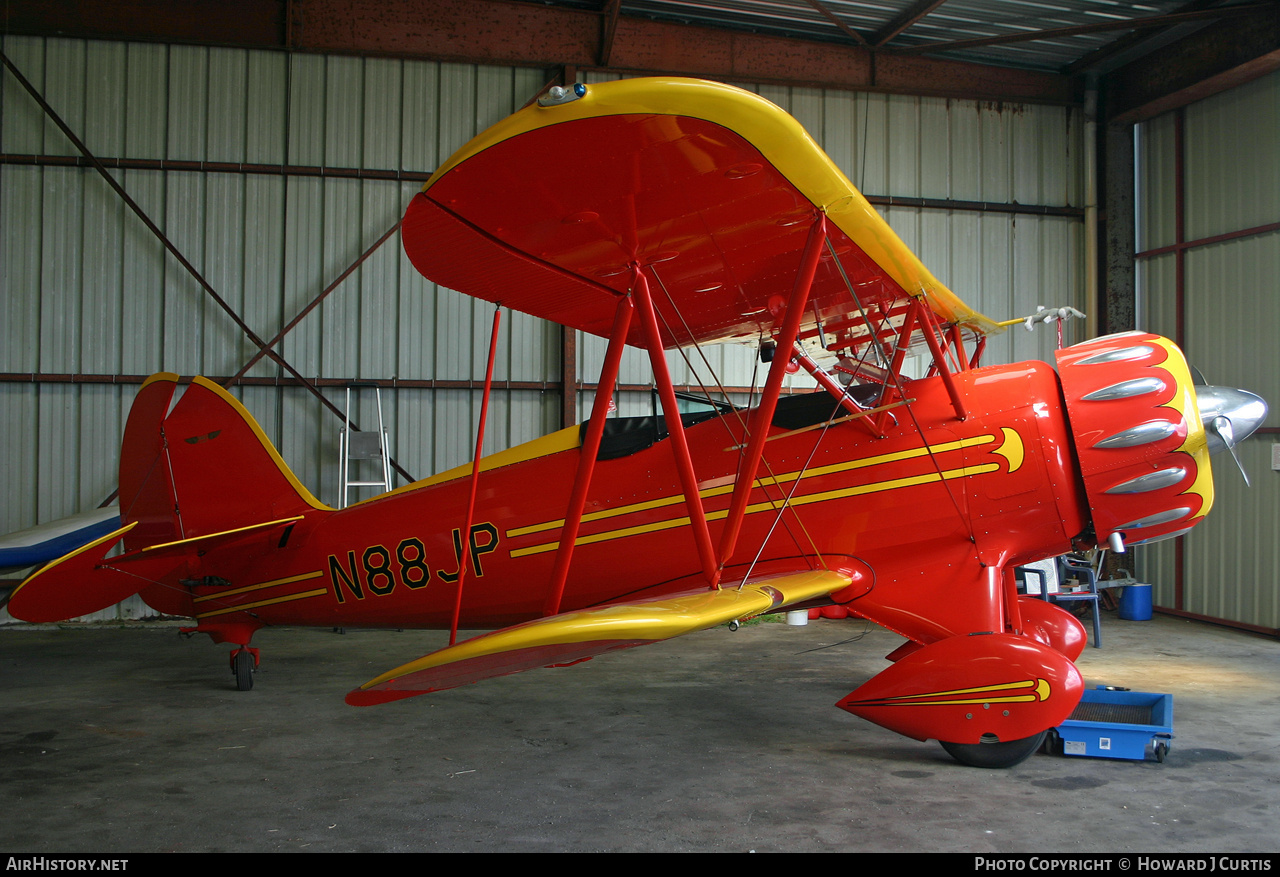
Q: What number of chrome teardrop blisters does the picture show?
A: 7